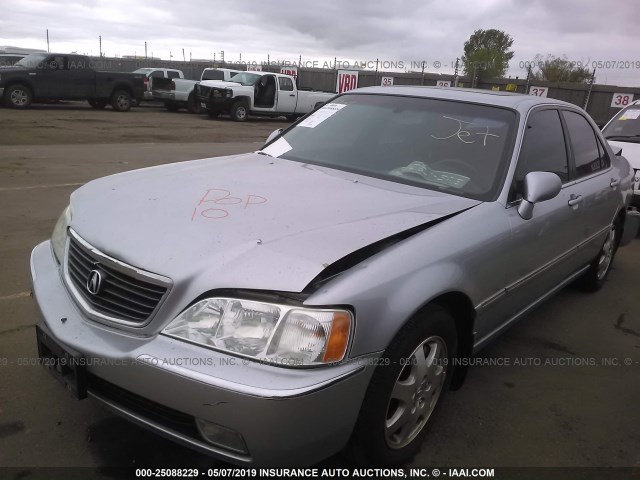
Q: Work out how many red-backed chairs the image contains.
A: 0